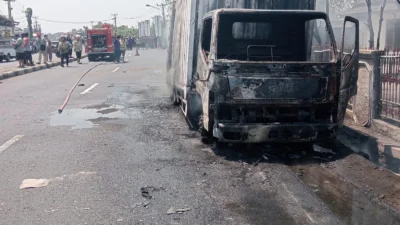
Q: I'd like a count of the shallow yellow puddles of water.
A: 0